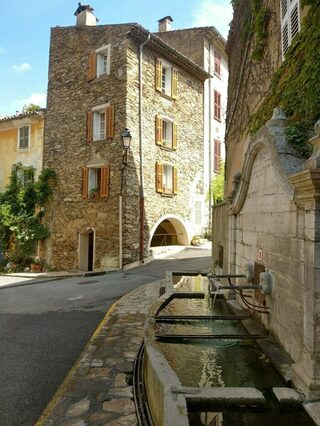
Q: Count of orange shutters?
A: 11